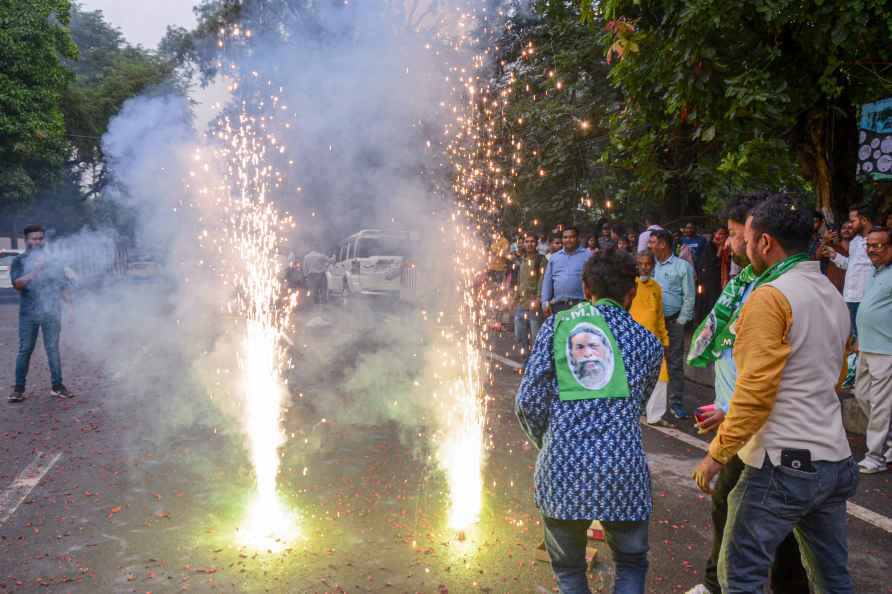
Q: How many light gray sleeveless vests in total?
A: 1